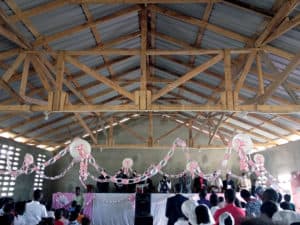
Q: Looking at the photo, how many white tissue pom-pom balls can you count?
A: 6